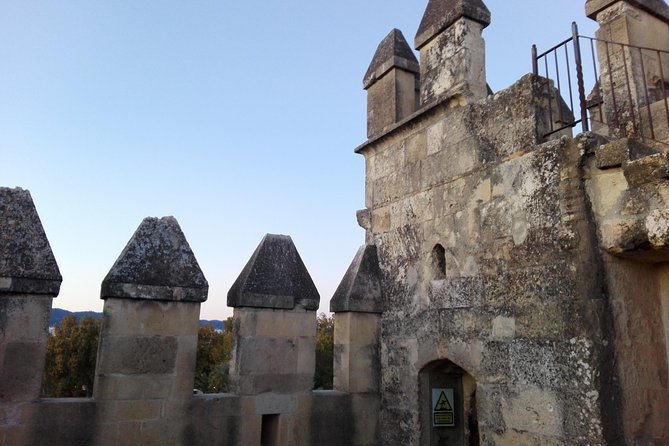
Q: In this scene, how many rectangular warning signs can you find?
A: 1